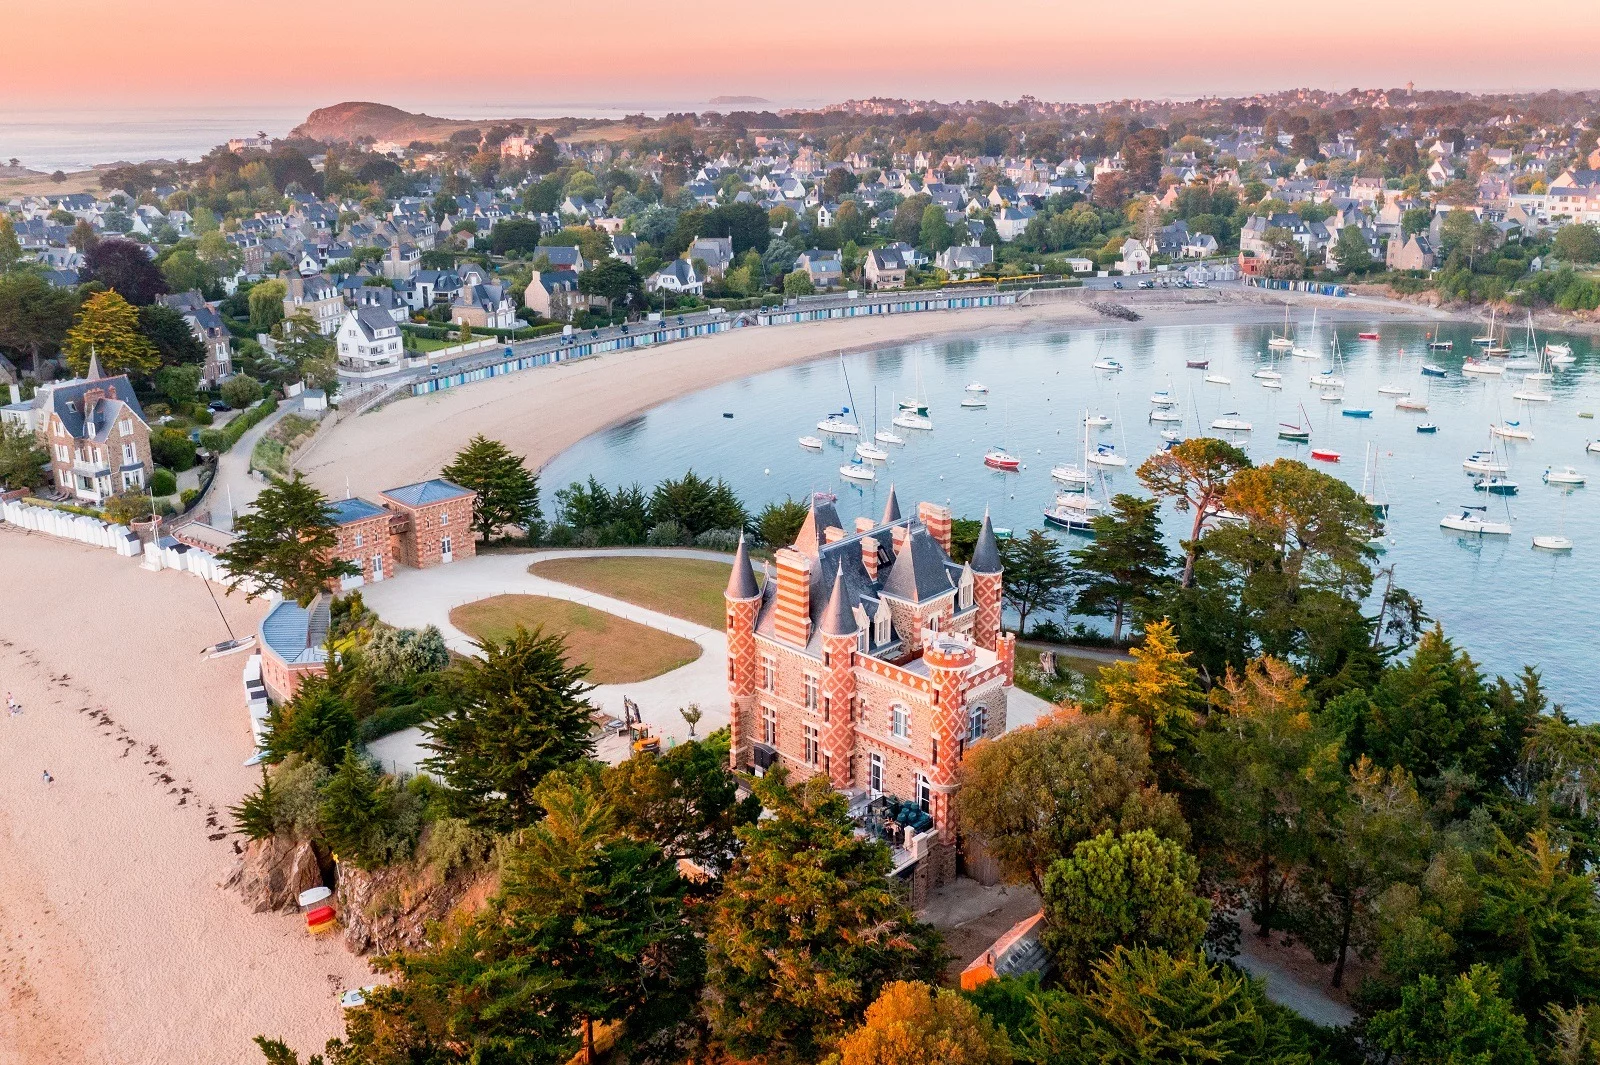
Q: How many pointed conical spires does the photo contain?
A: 4